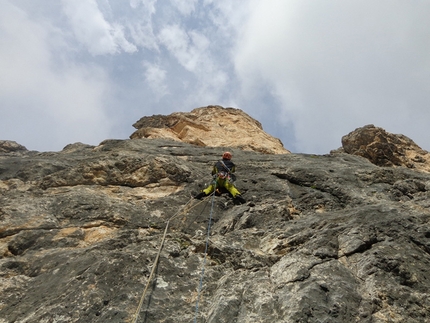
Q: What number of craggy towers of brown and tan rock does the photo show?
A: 2